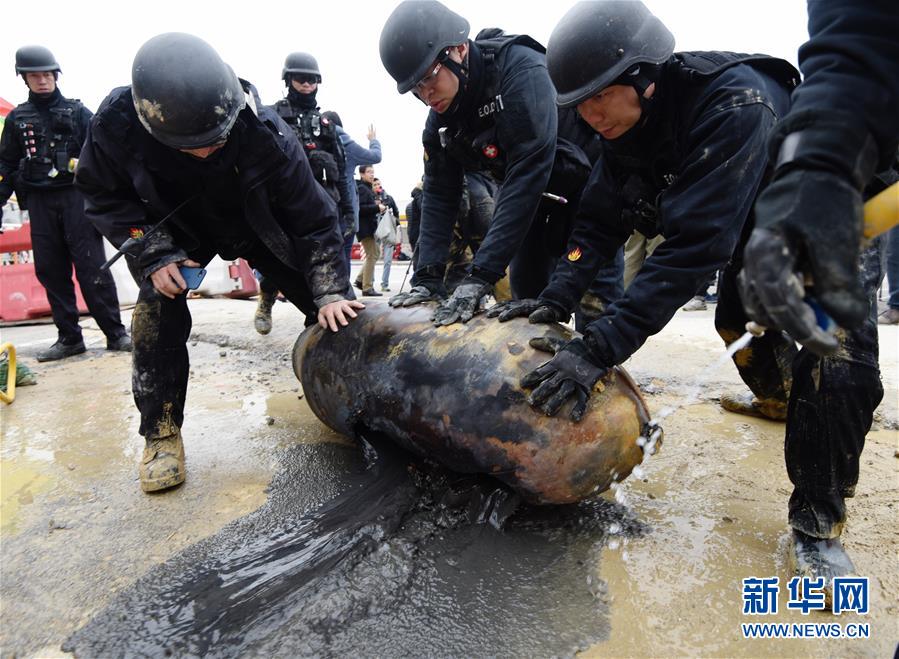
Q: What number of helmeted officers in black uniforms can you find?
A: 5